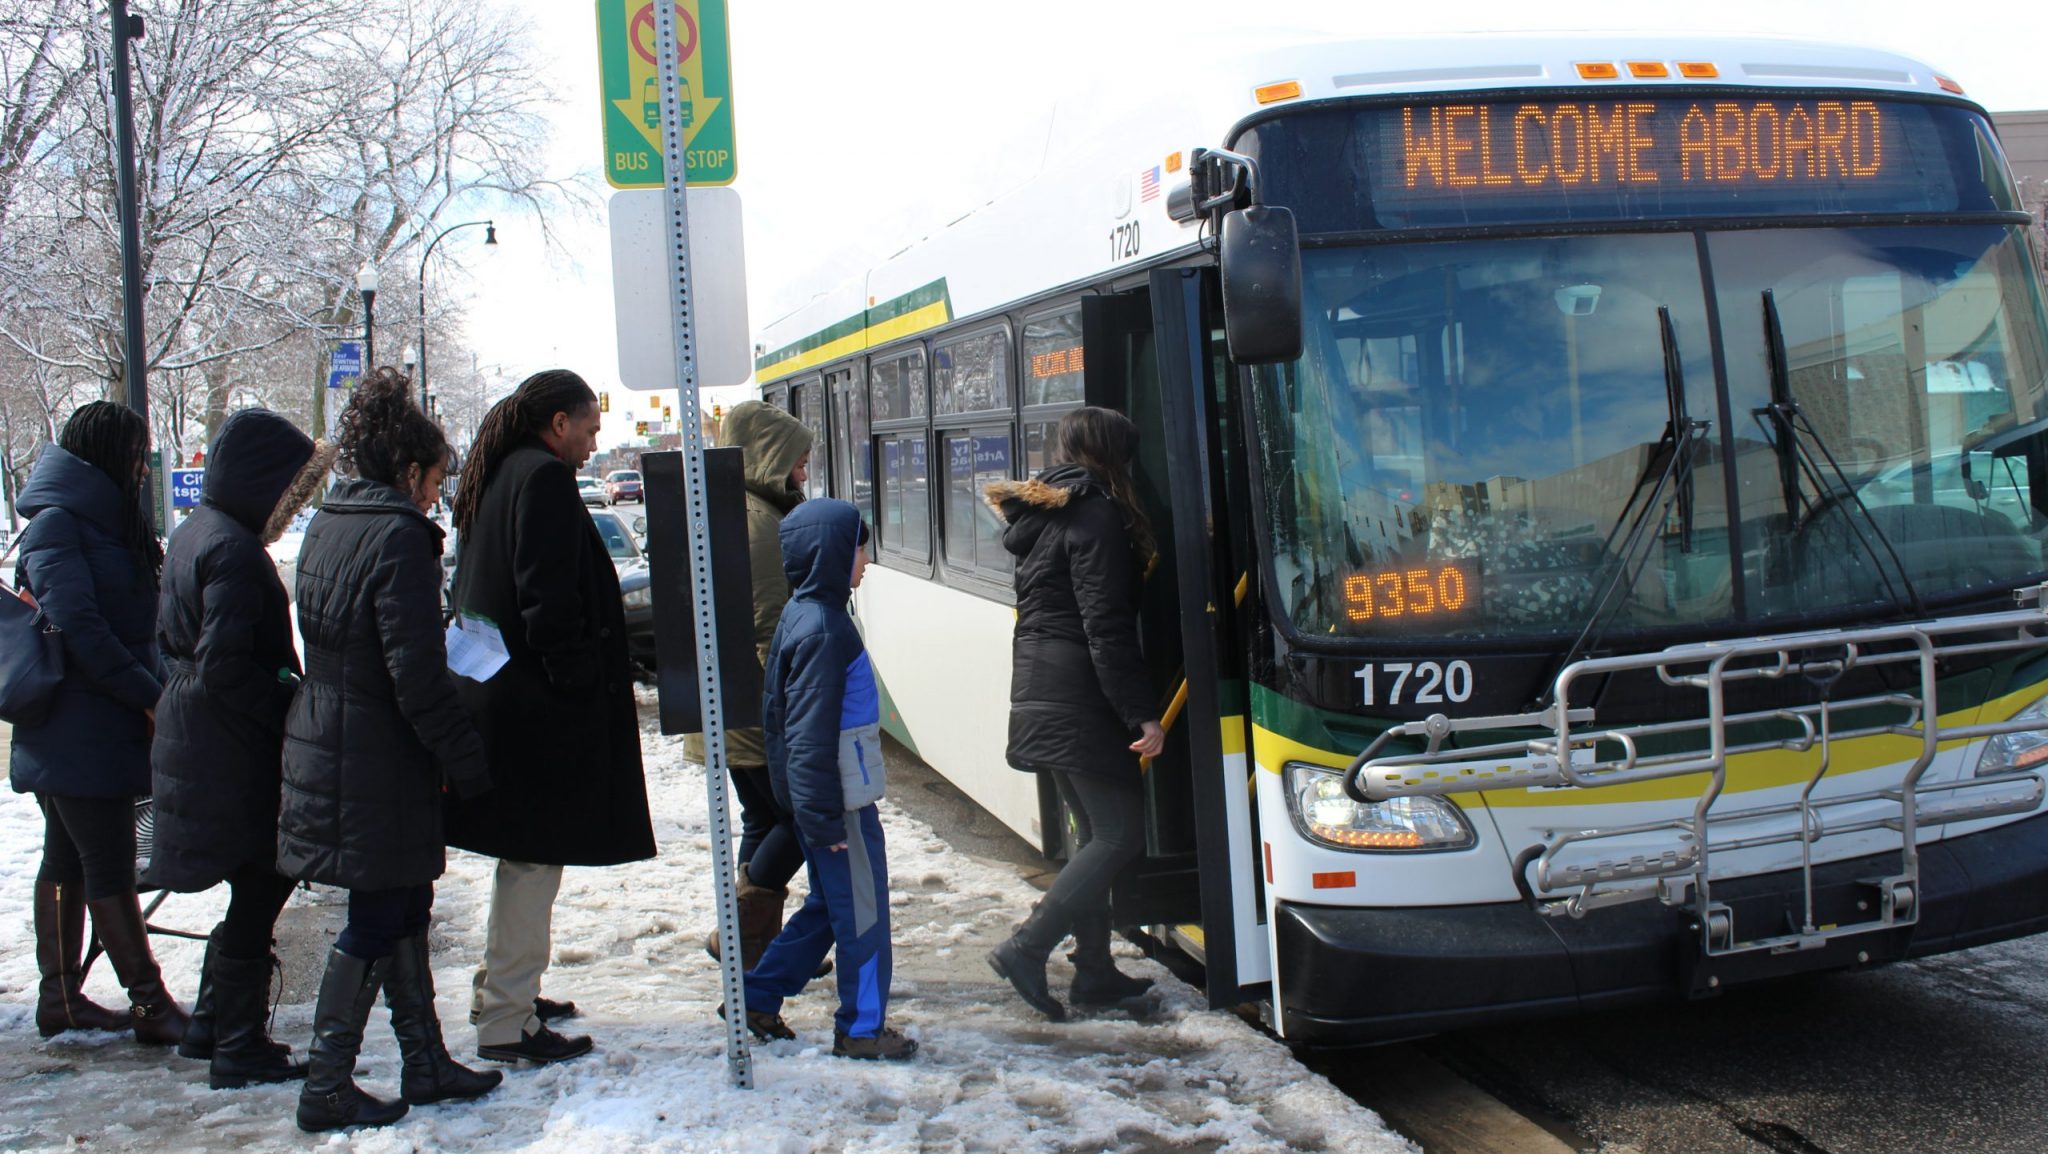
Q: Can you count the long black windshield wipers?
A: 2